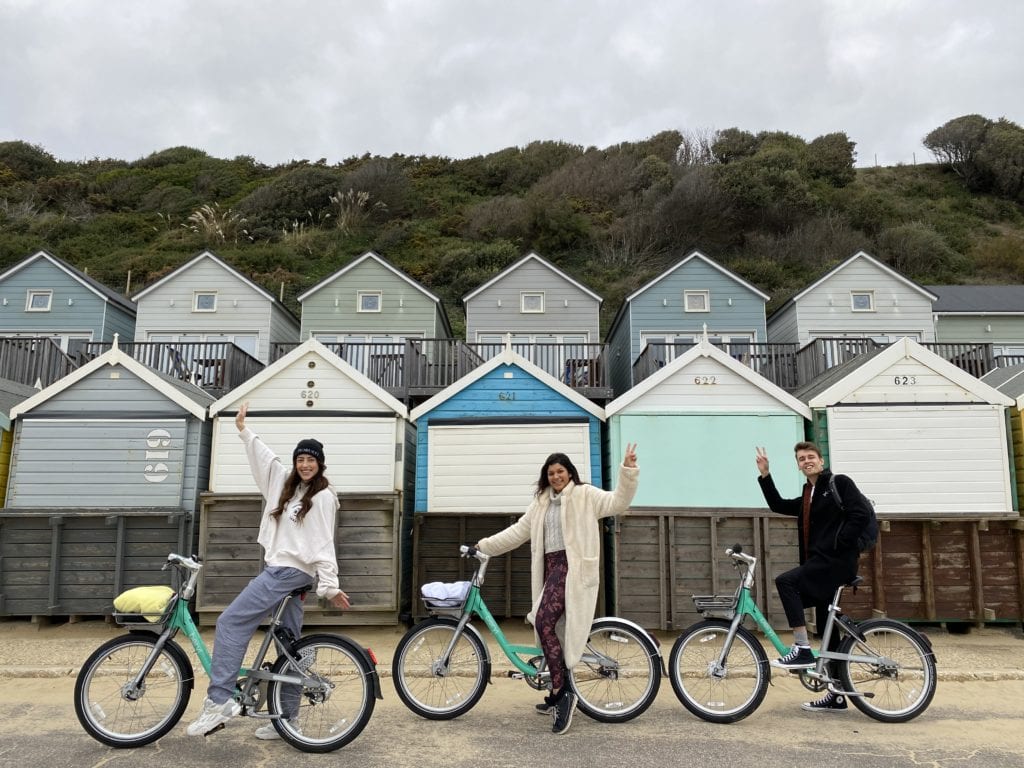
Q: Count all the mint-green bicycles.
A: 3